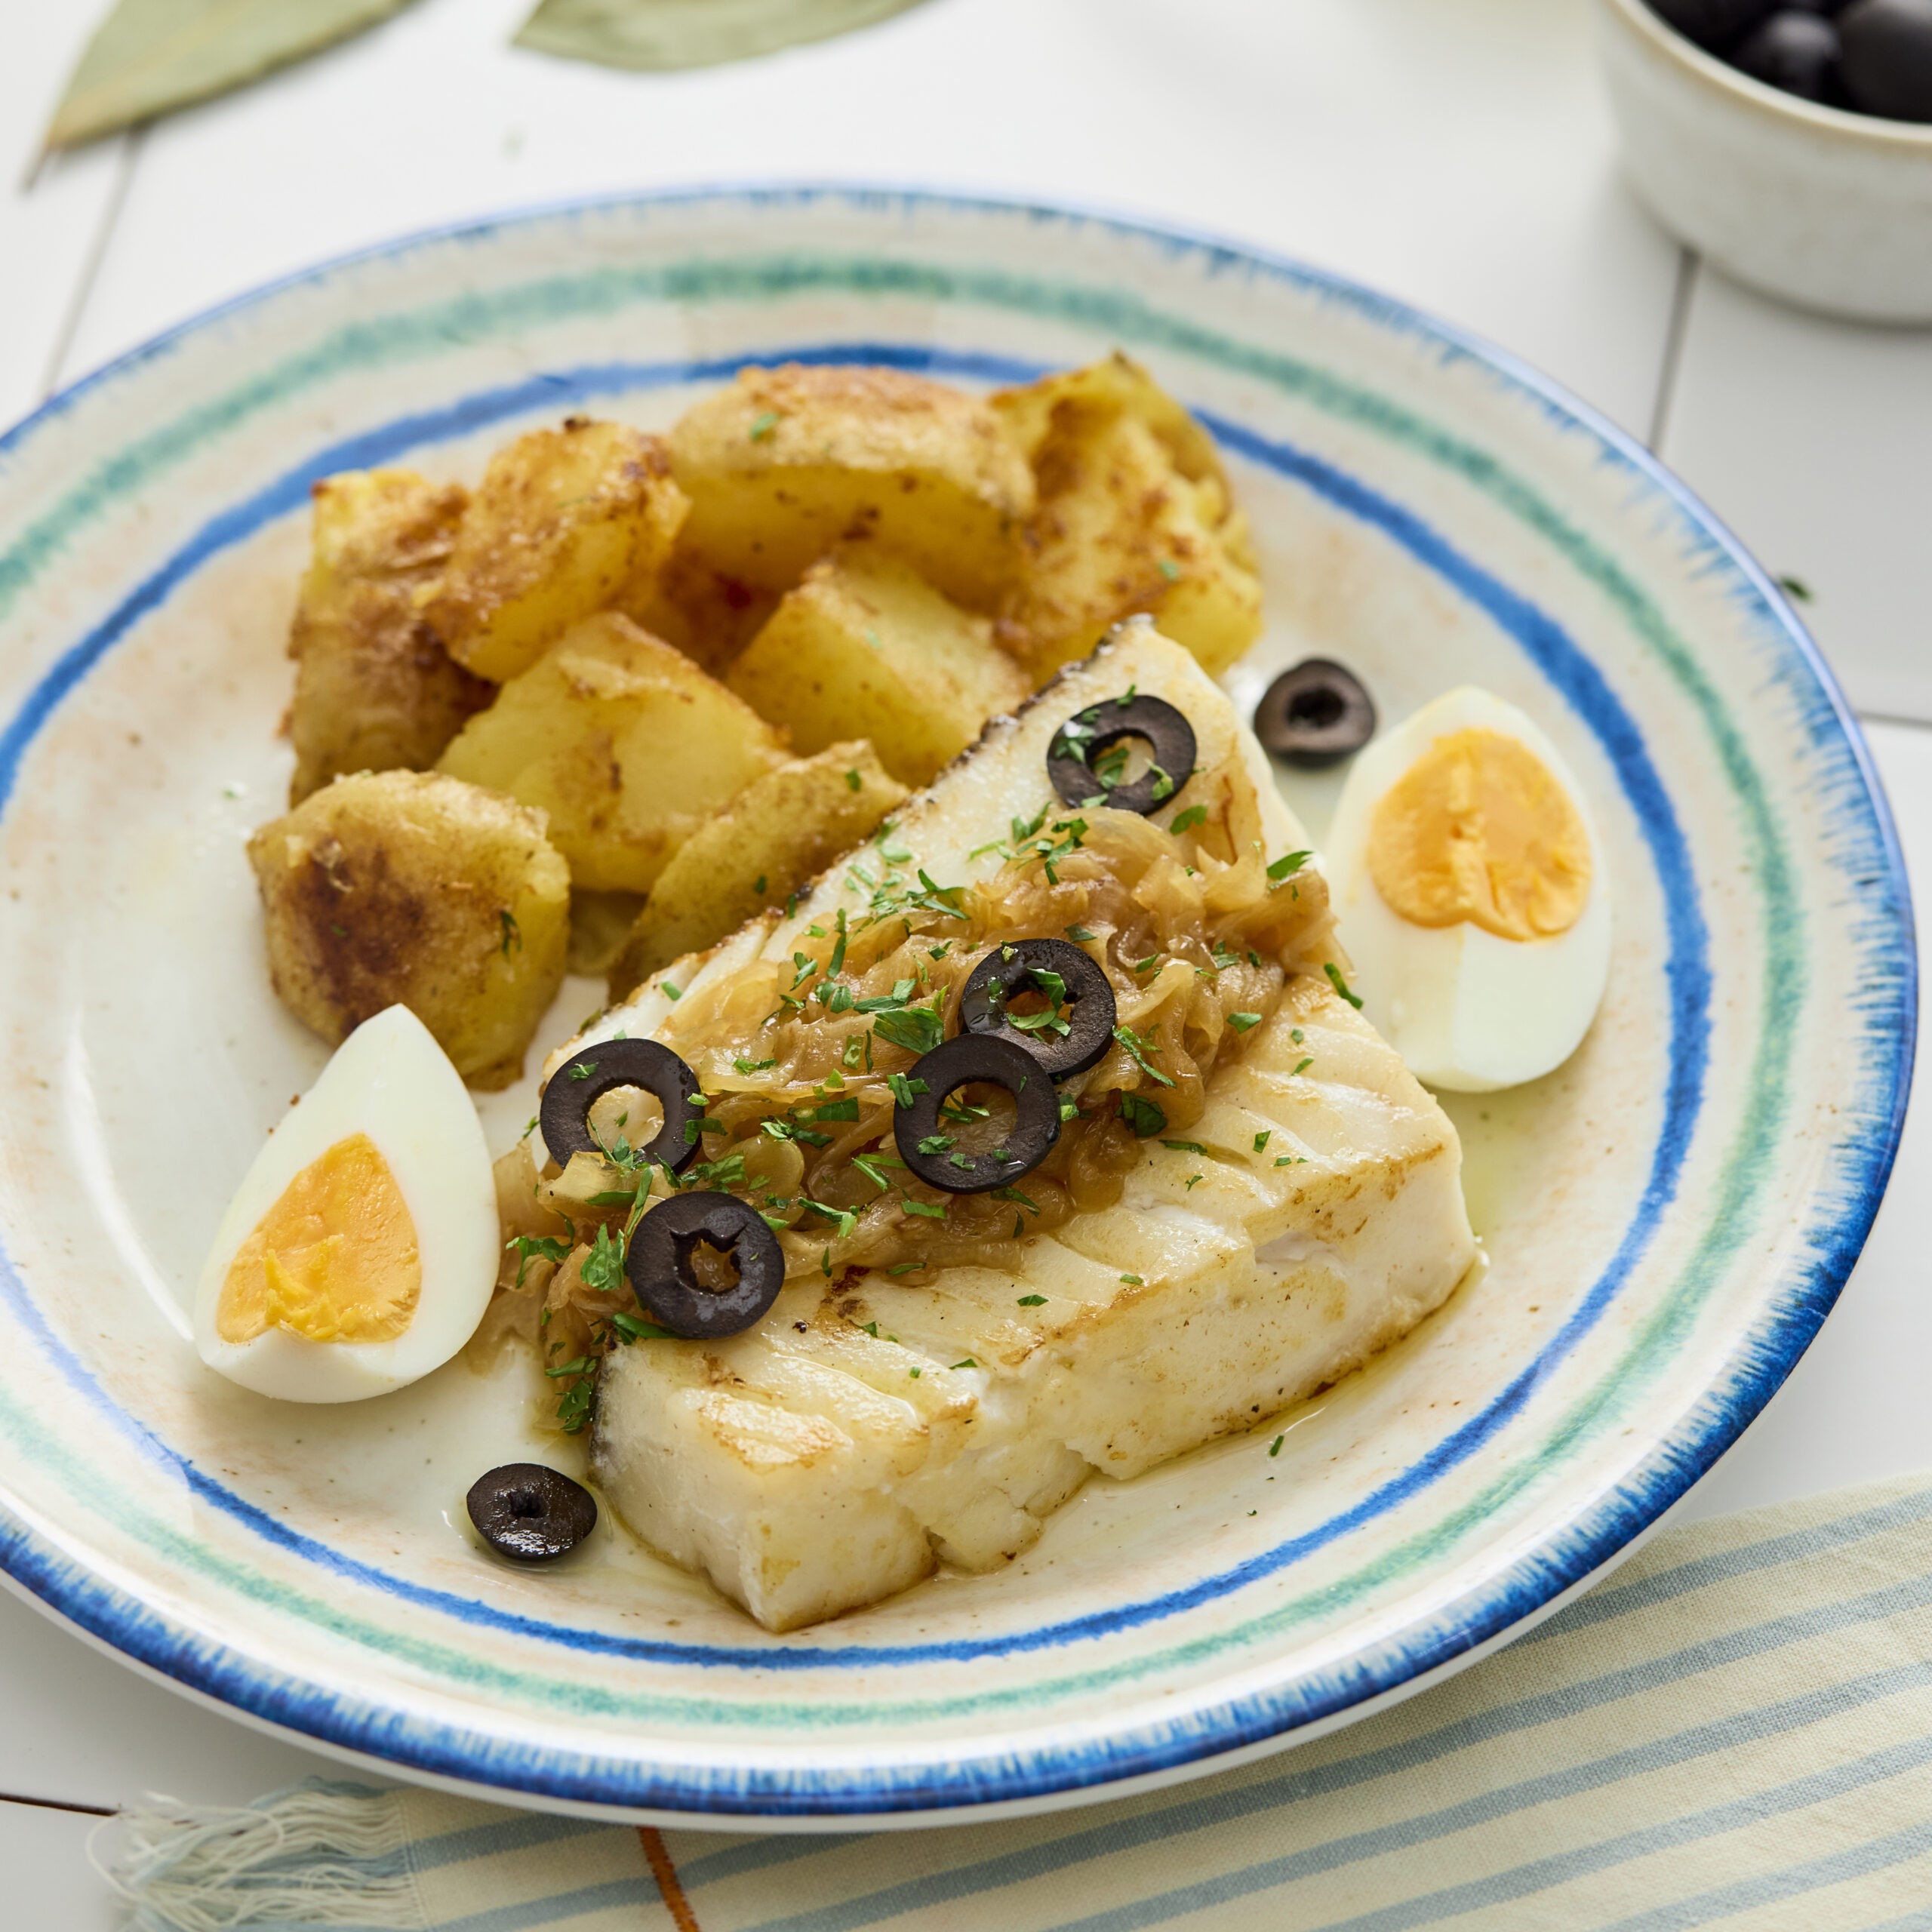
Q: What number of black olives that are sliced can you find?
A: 7